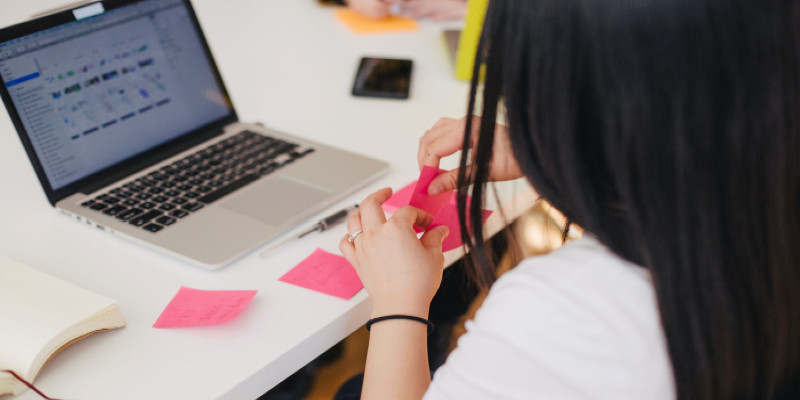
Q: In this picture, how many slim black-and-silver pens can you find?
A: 1